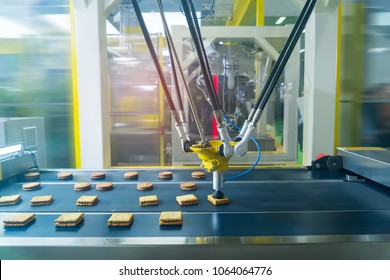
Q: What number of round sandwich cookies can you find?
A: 11